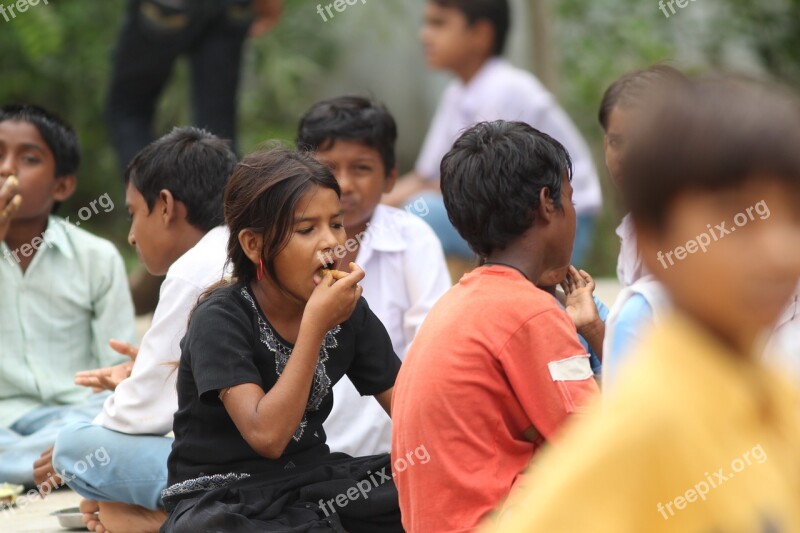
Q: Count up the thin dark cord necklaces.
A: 1